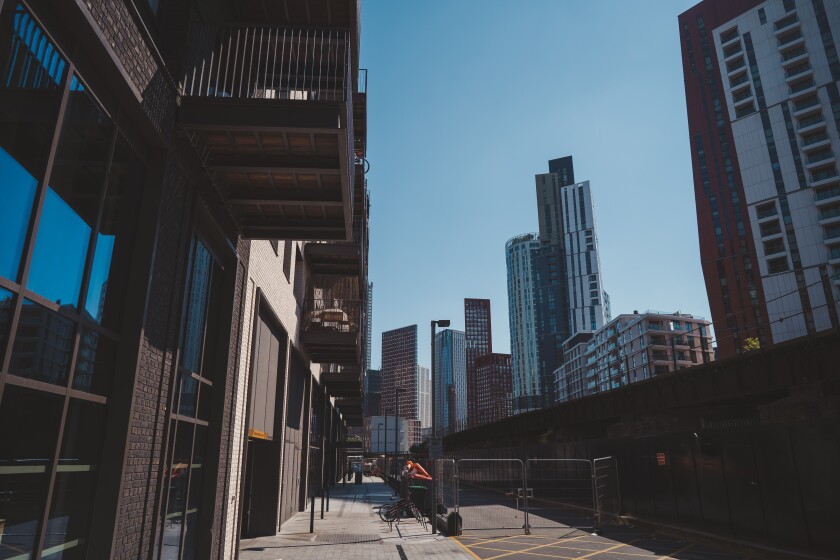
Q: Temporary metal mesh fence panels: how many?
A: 4